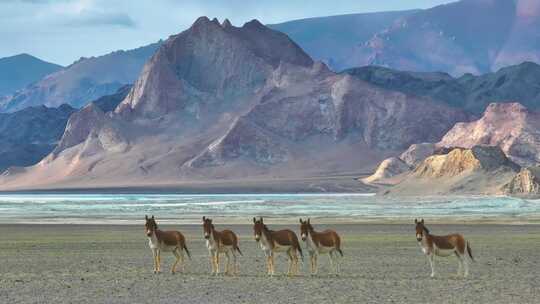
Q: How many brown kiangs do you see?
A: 5